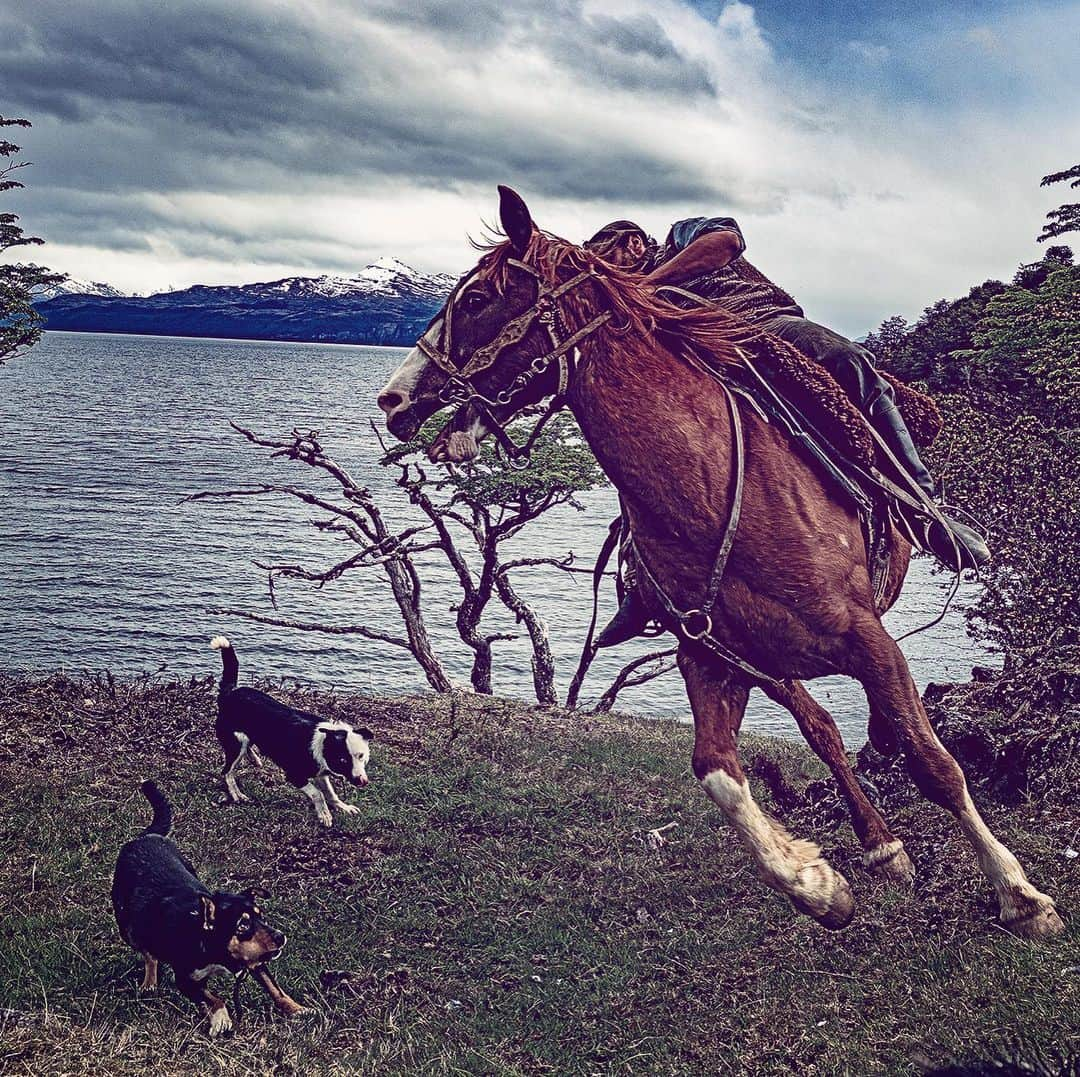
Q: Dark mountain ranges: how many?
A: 1